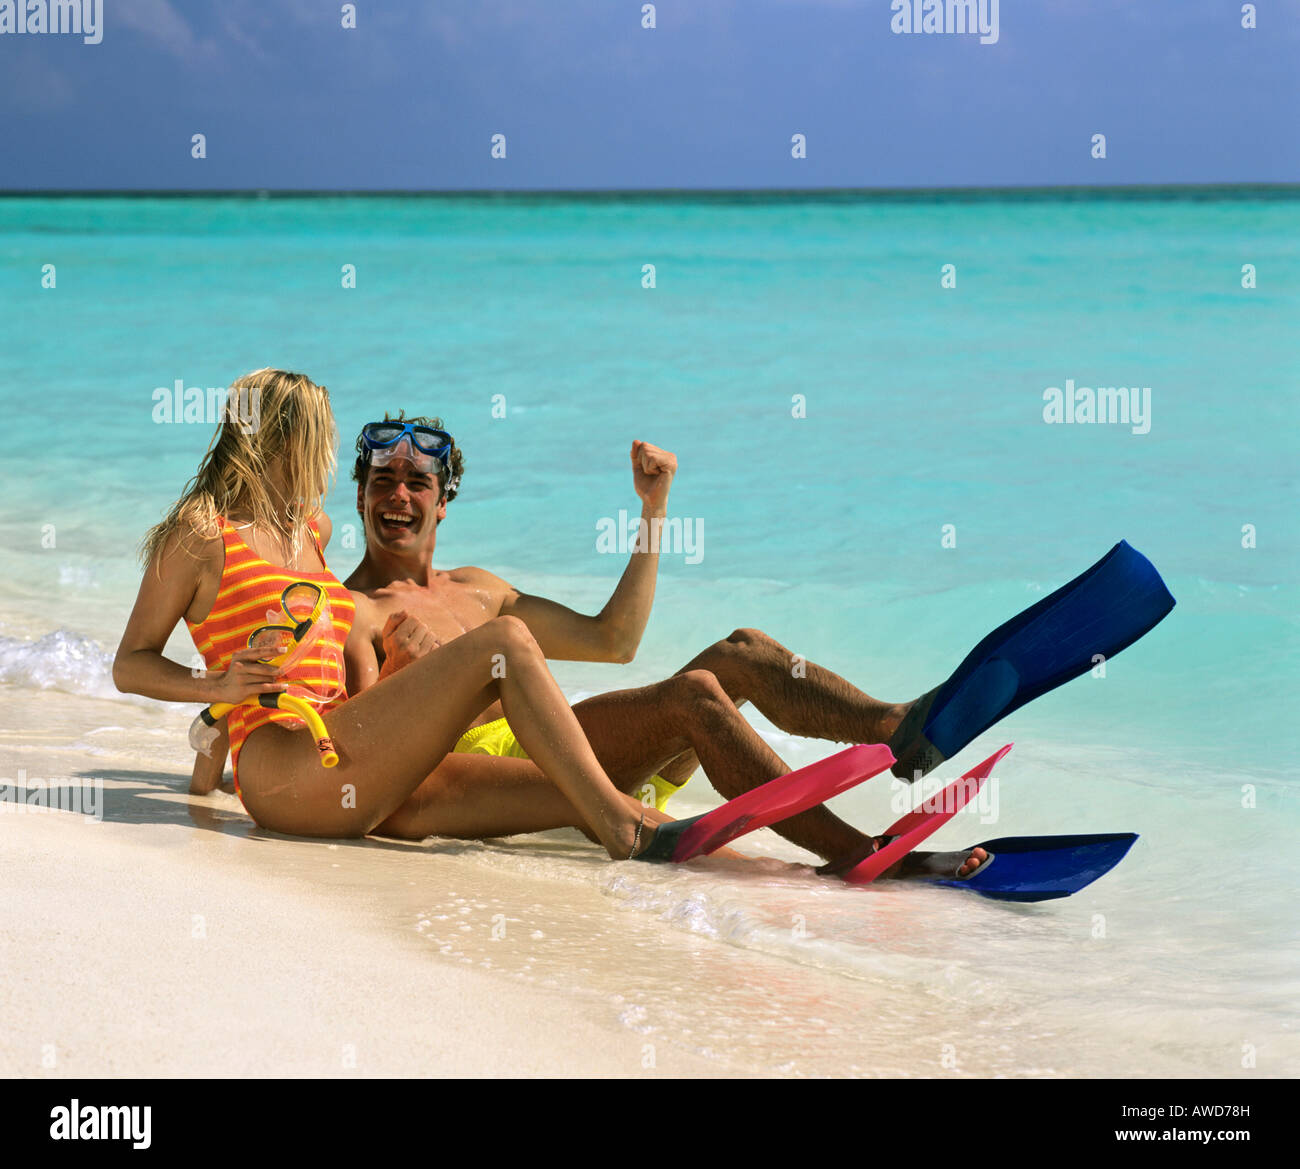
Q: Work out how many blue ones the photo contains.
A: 2